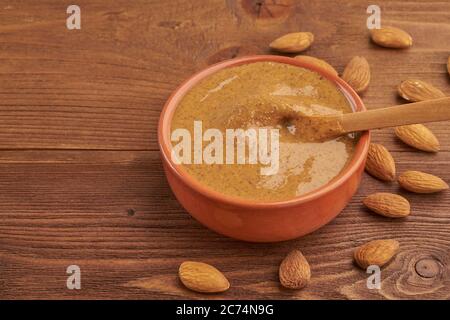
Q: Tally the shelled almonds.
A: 13